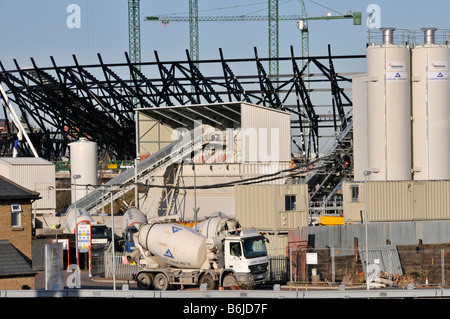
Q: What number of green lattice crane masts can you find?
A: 4